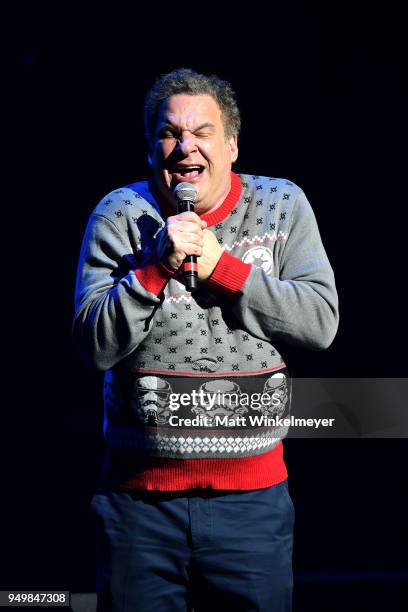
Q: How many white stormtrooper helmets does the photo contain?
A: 3